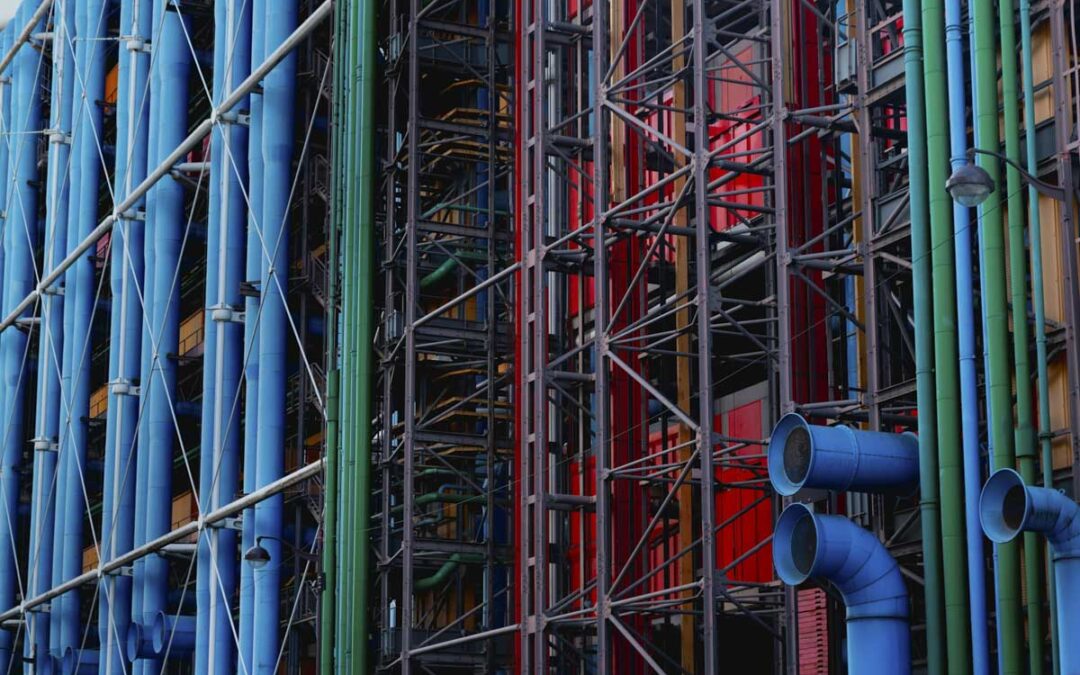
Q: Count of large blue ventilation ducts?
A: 3